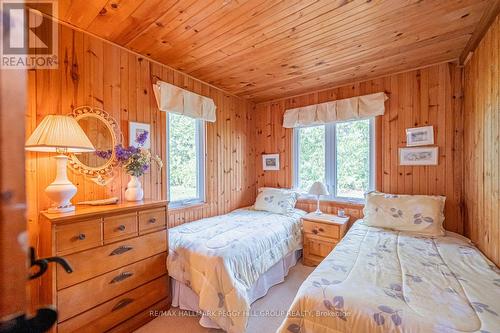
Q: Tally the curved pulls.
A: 3